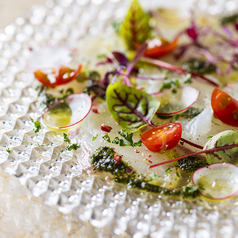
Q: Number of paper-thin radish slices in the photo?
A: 4